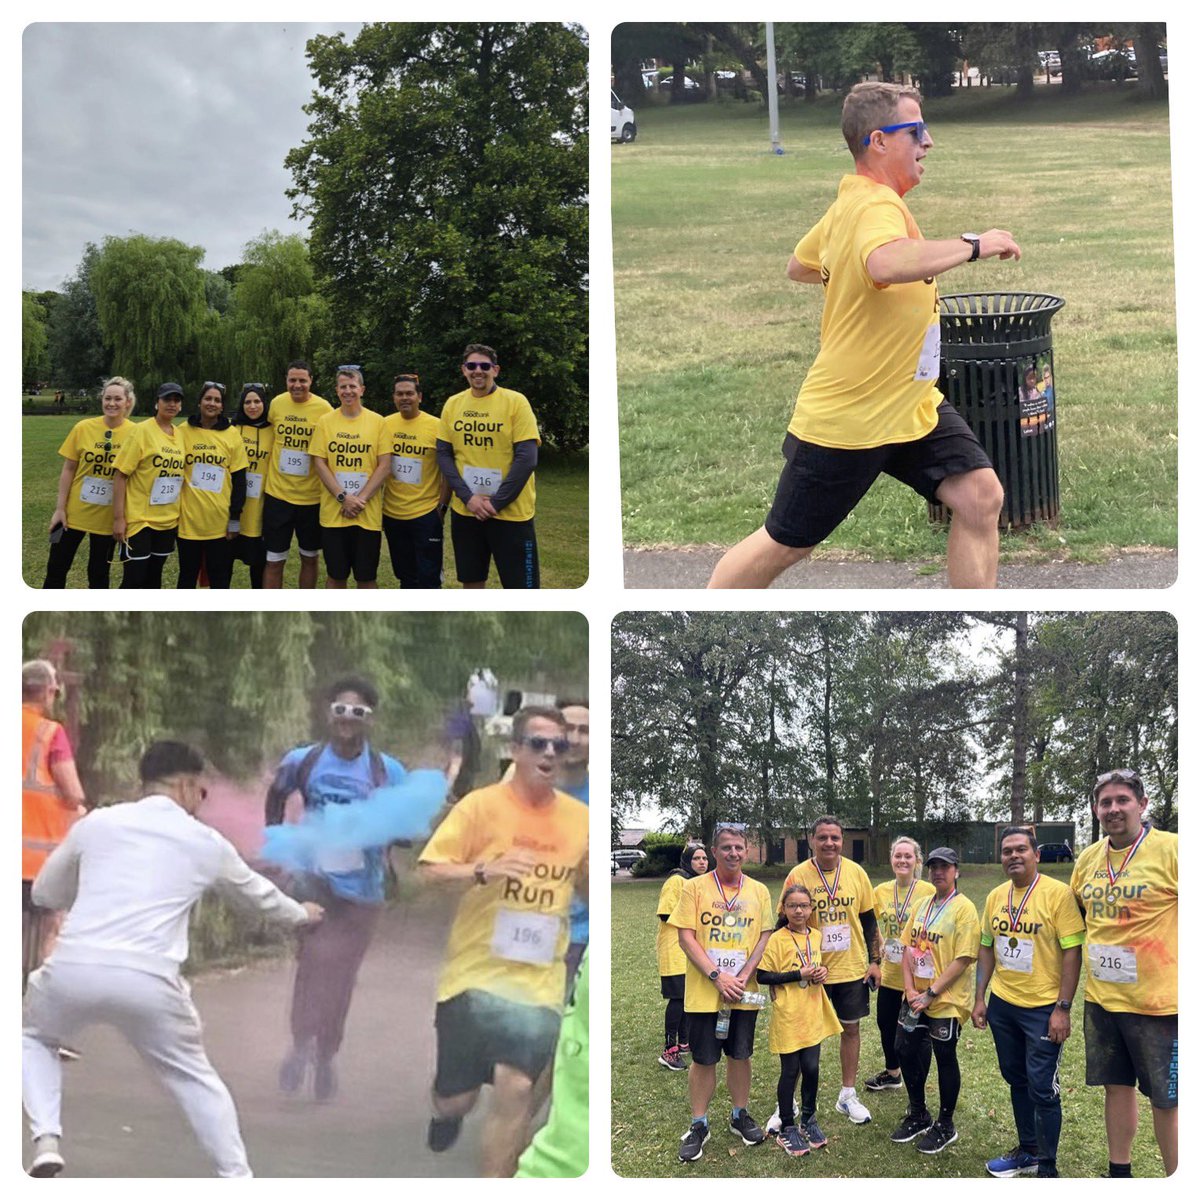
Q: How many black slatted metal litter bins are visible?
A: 1